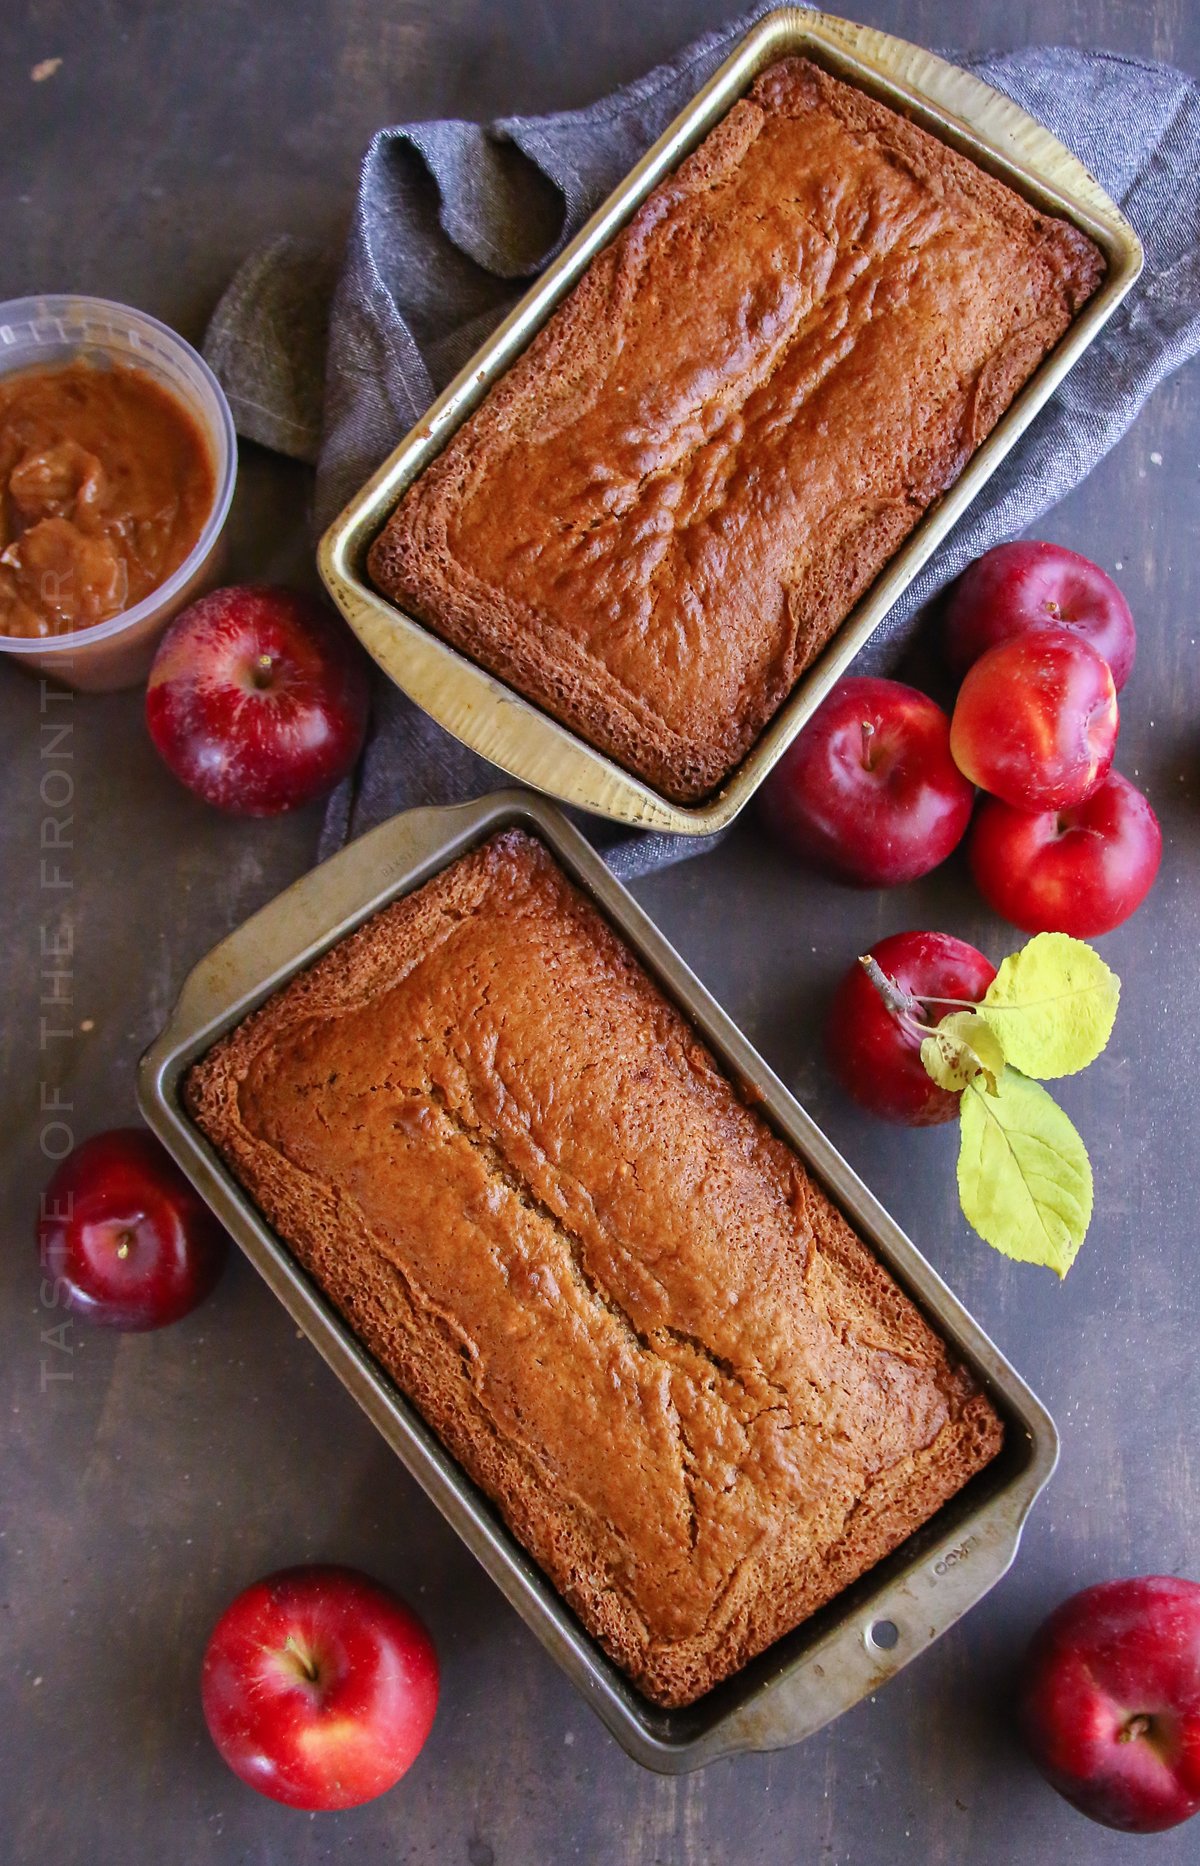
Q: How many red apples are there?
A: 9